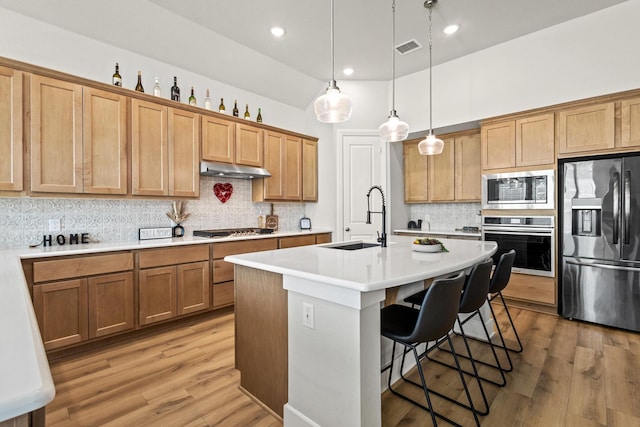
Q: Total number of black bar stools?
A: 3